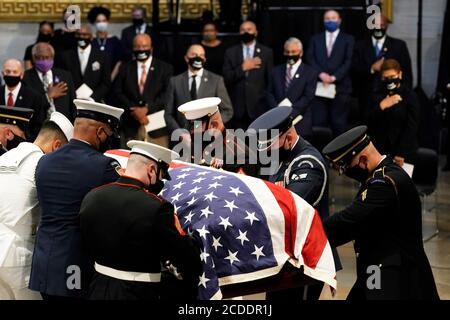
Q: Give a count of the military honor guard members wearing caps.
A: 7